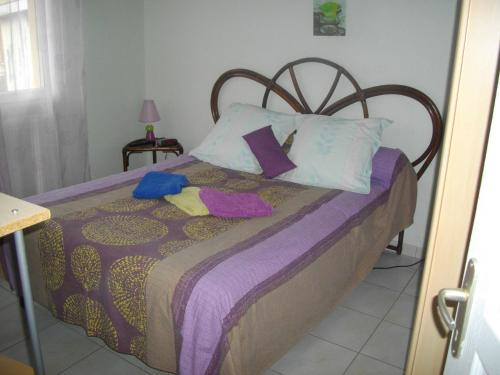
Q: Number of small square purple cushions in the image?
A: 1